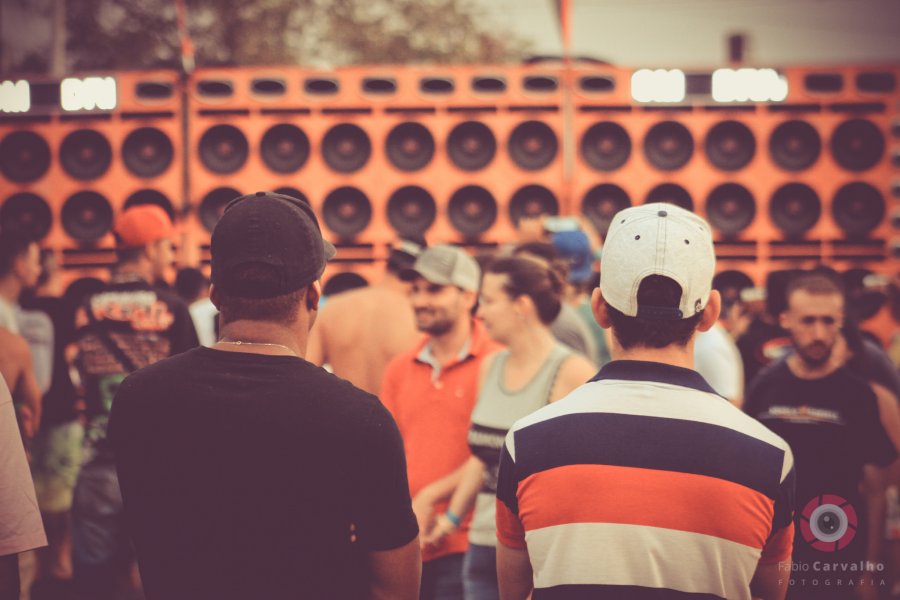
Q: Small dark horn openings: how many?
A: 11